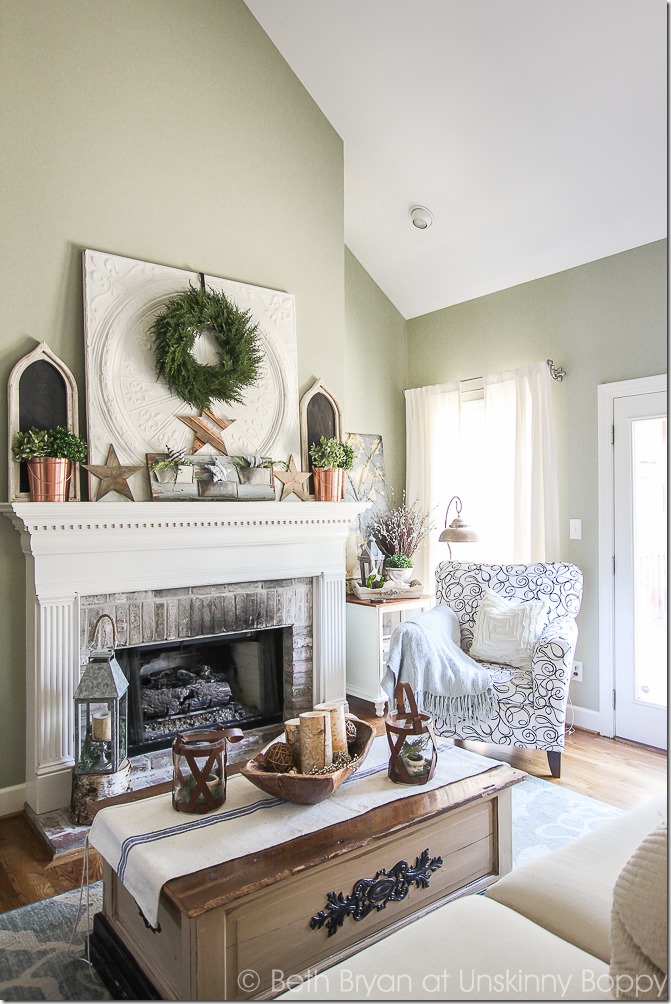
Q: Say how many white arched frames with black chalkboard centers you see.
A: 2